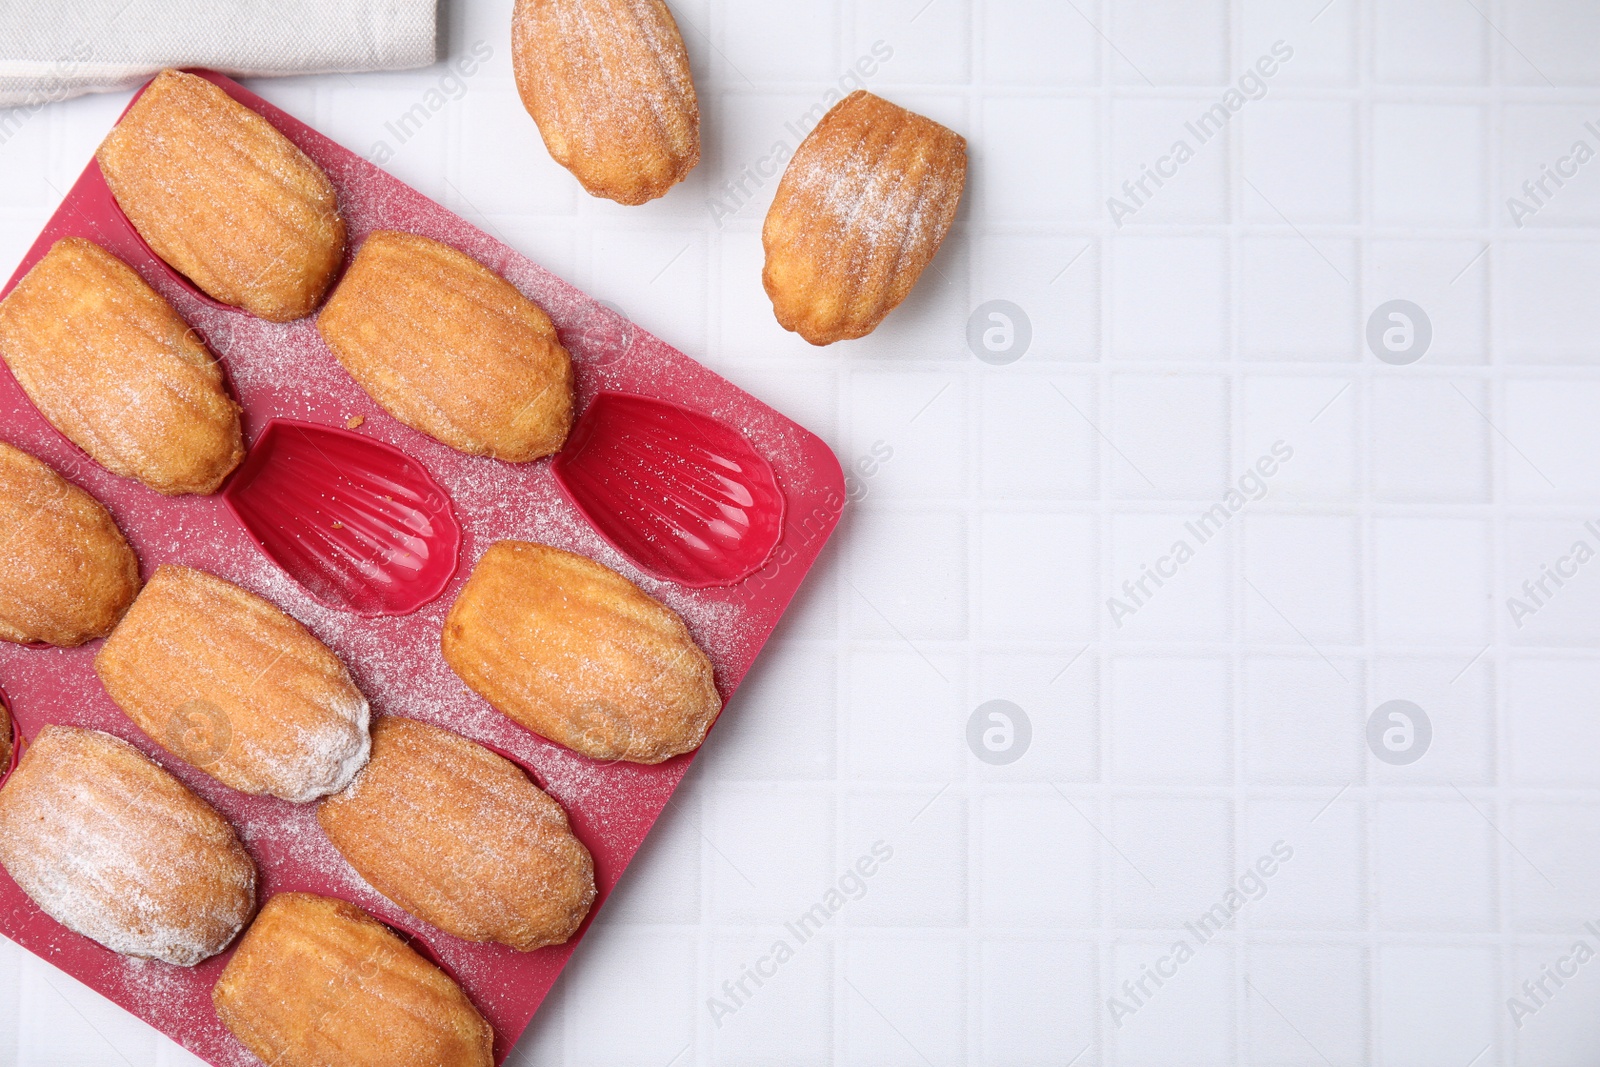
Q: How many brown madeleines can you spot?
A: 12